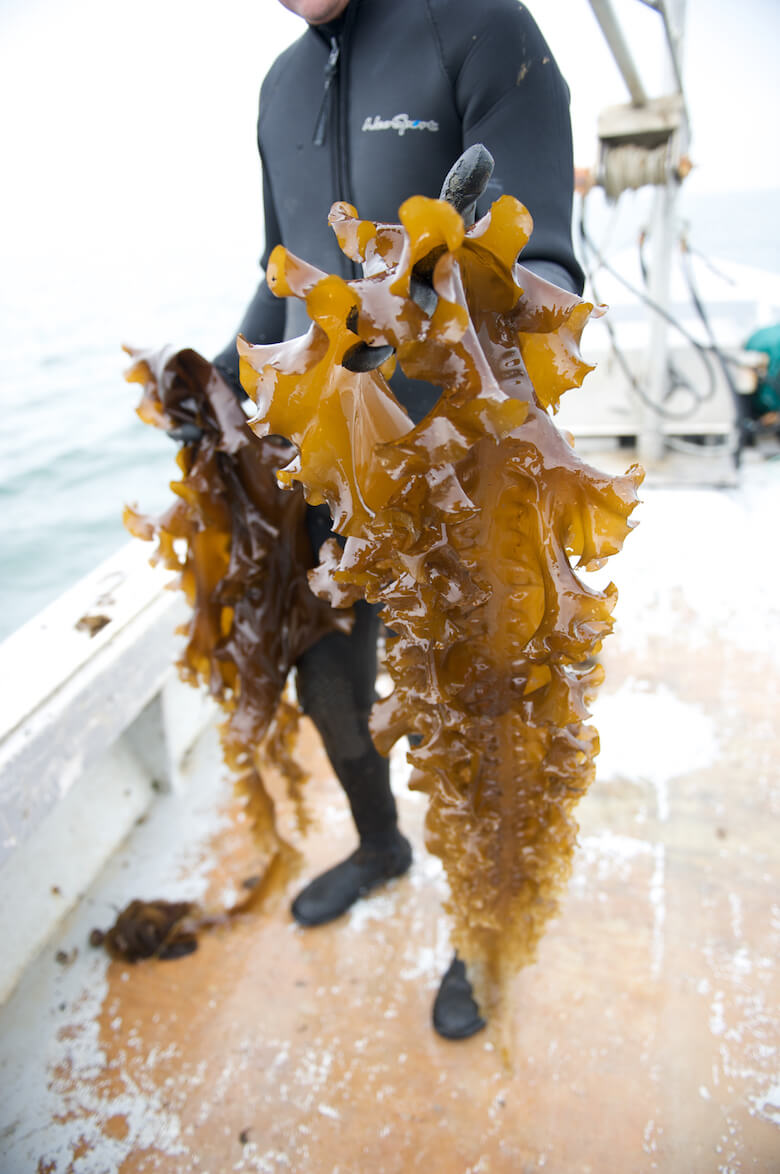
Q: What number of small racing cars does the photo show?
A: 0